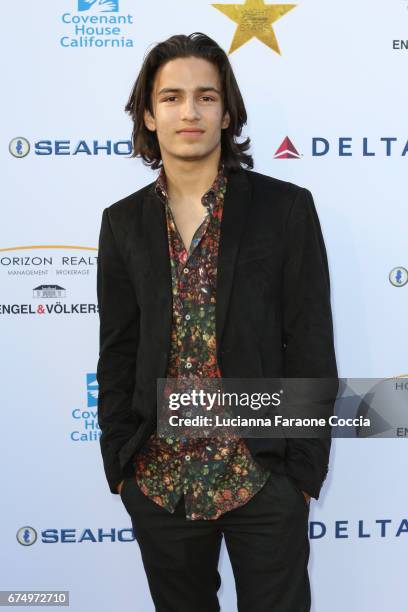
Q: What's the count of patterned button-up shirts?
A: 1